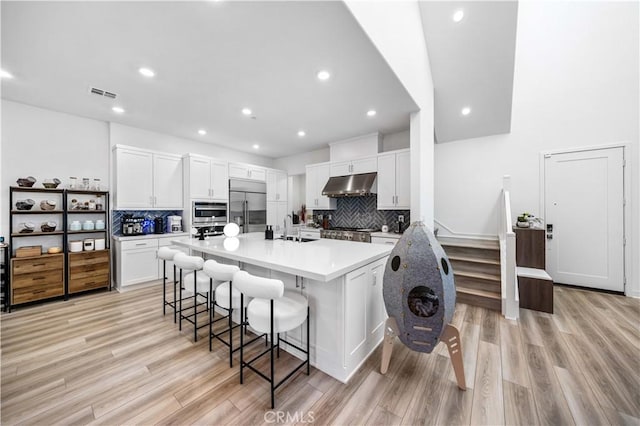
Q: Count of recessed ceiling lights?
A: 11